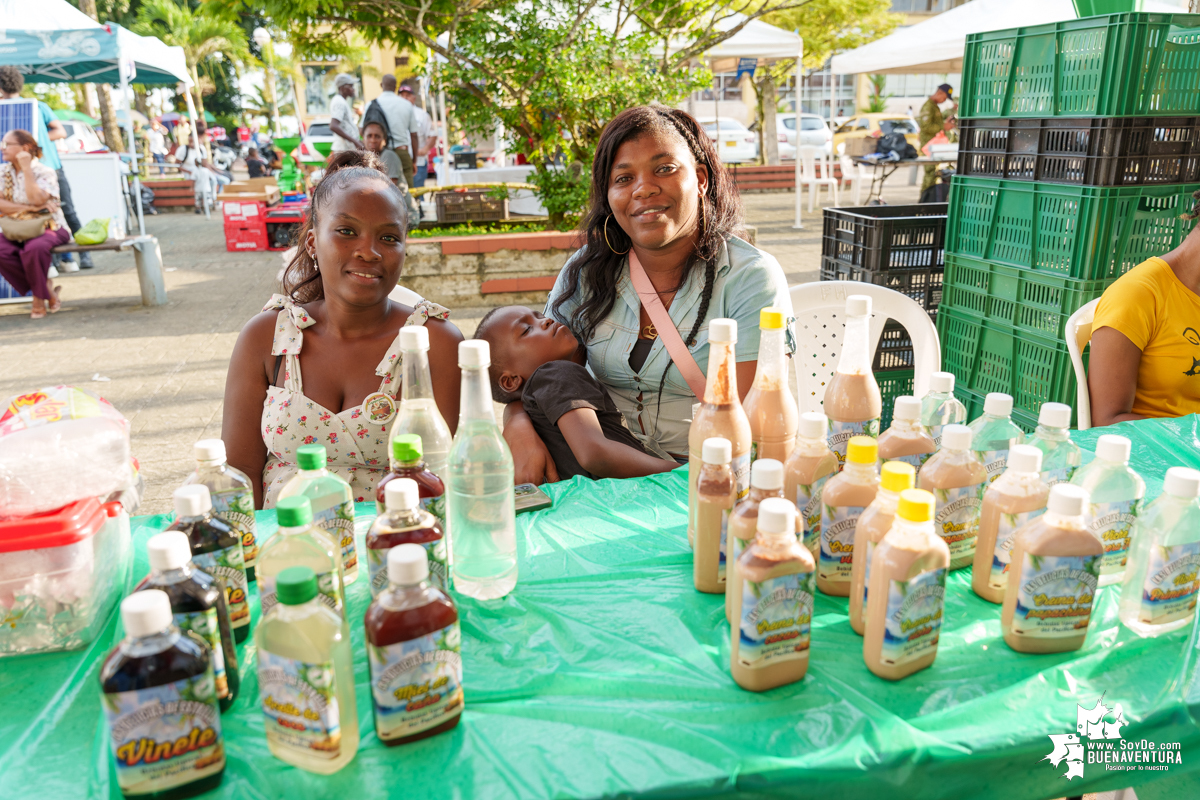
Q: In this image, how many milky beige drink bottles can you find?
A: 14